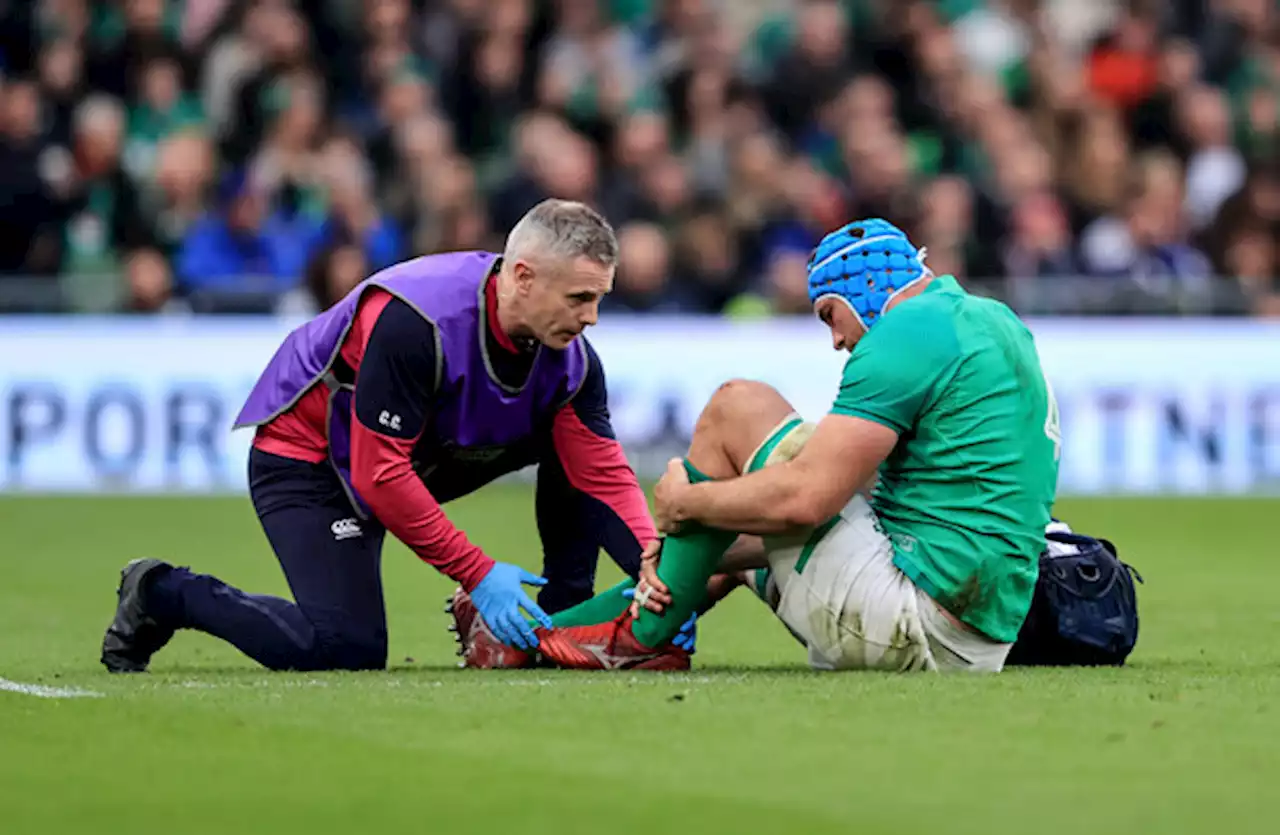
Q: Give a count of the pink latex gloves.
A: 0